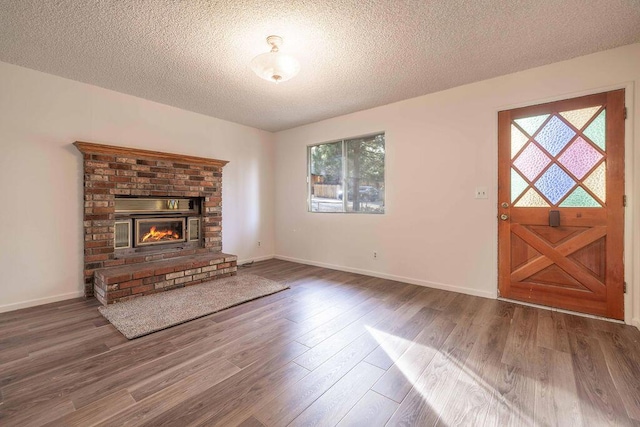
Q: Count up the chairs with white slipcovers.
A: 0